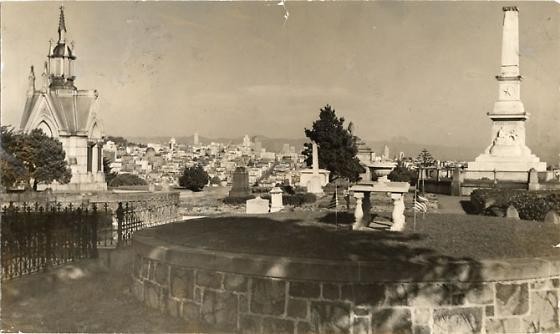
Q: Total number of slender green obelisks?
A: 0